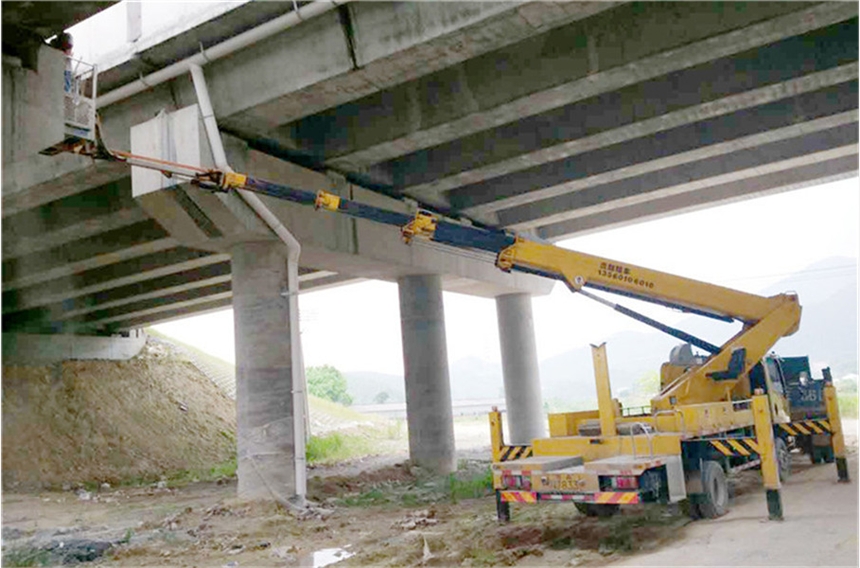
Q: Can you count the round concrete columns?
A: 3